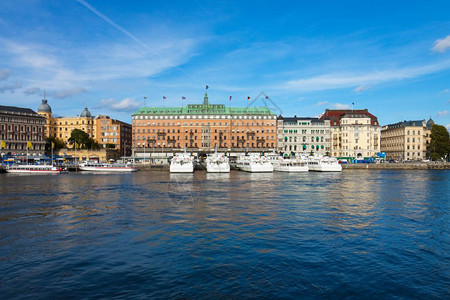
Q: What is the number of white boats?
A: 7